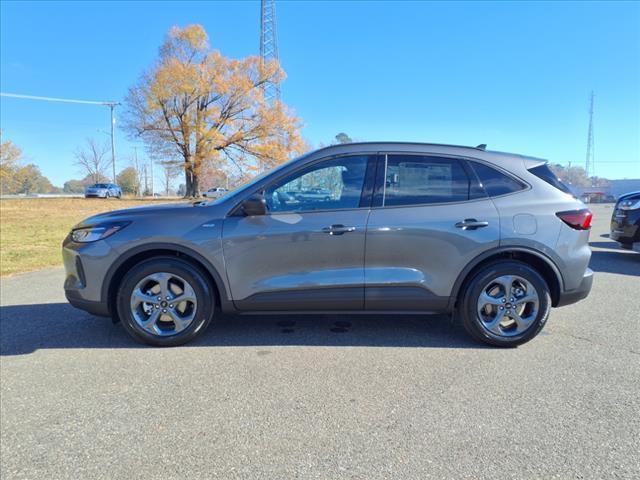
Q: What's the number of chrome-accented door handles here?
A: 2